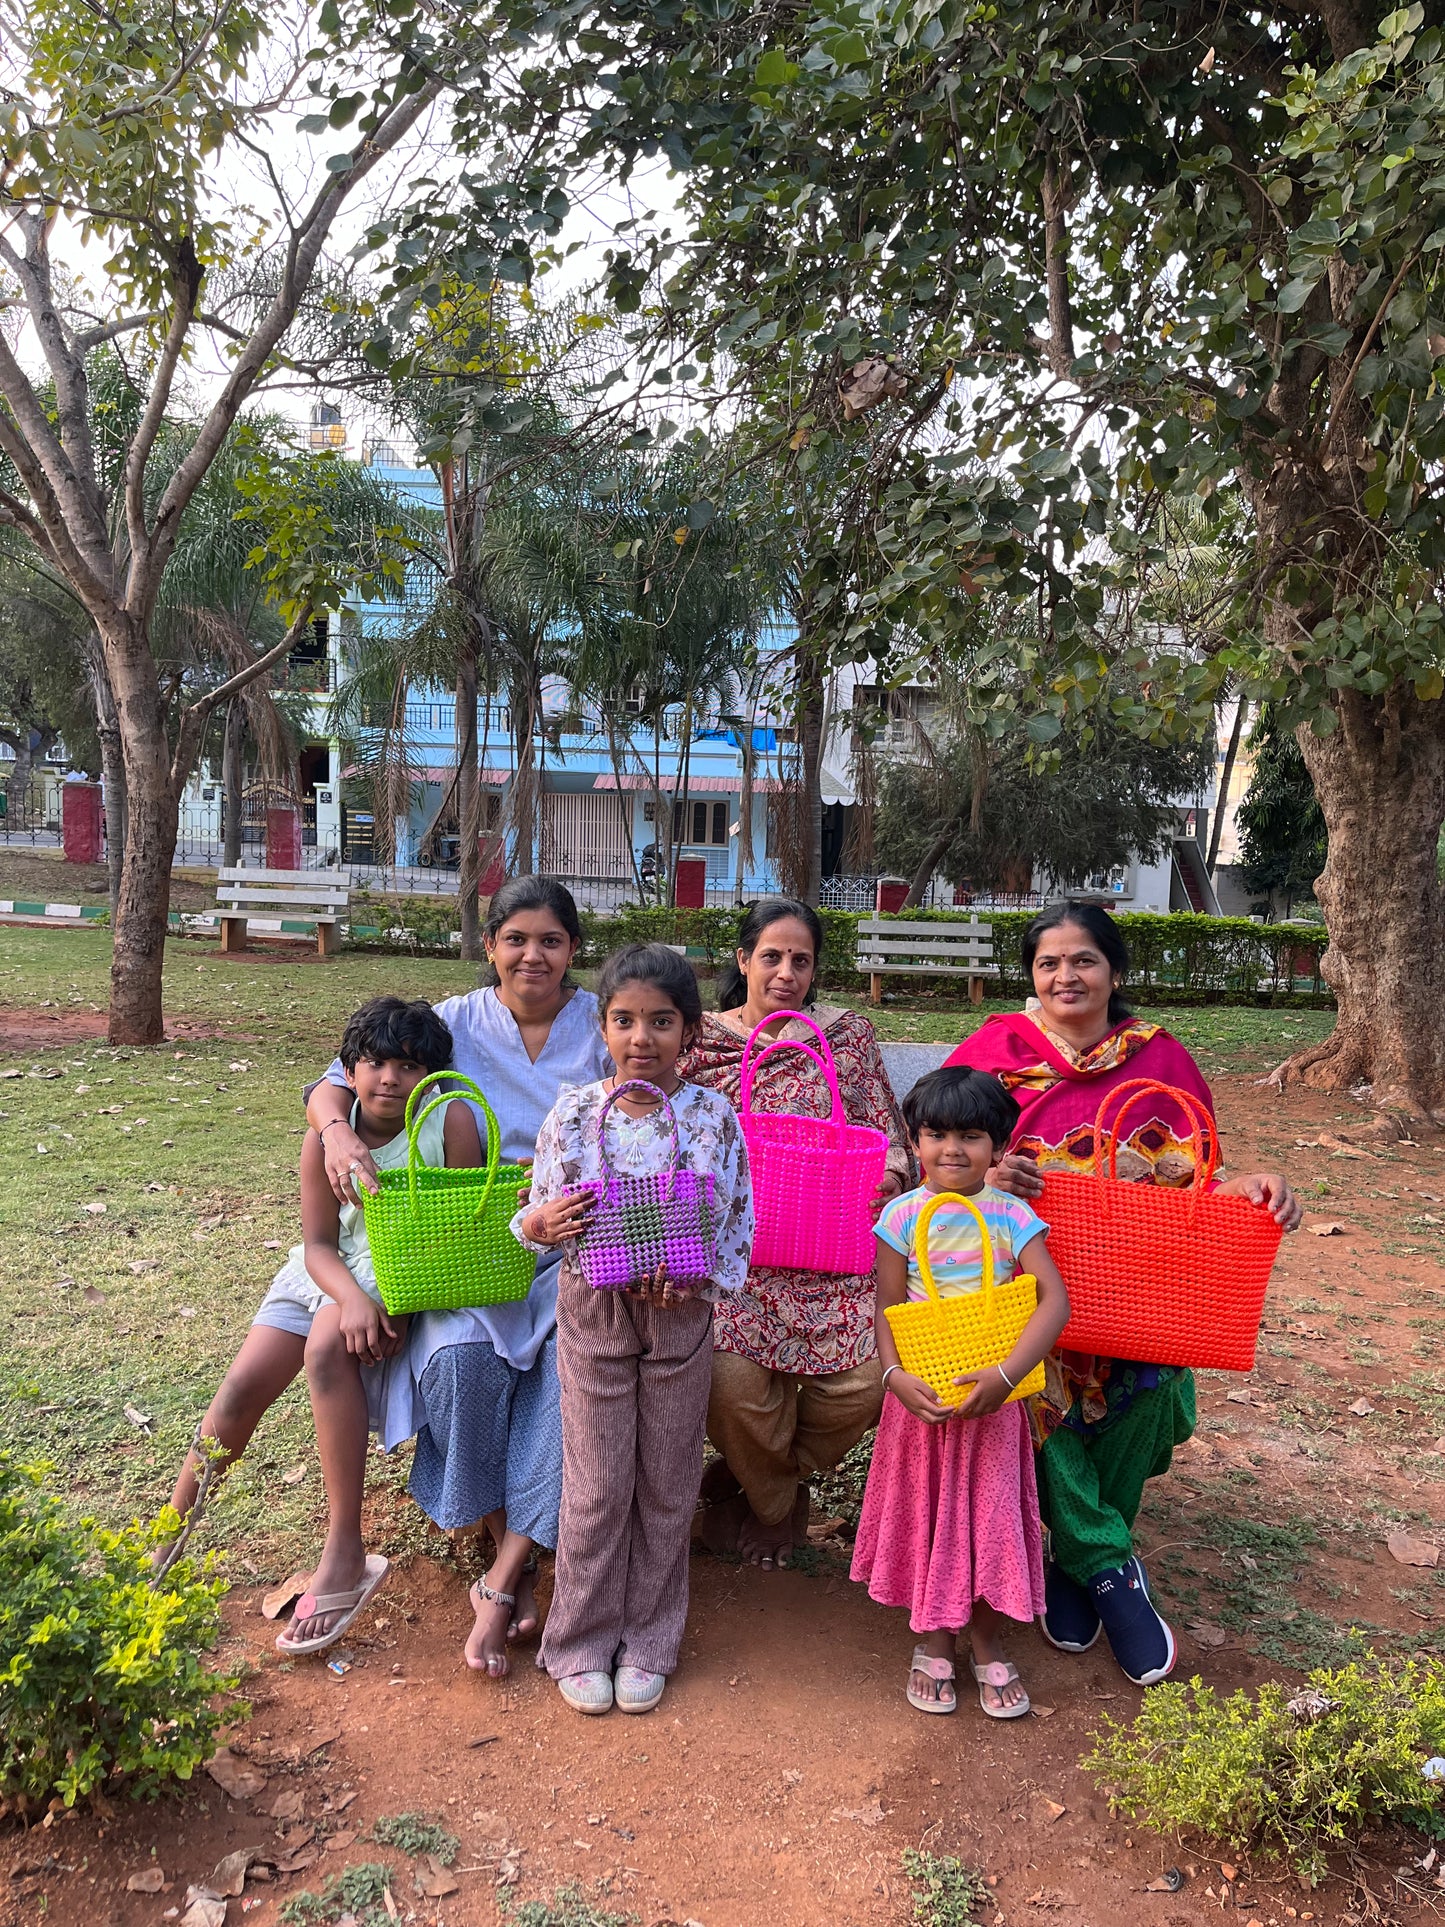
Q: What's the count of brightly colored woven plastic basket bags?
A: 5